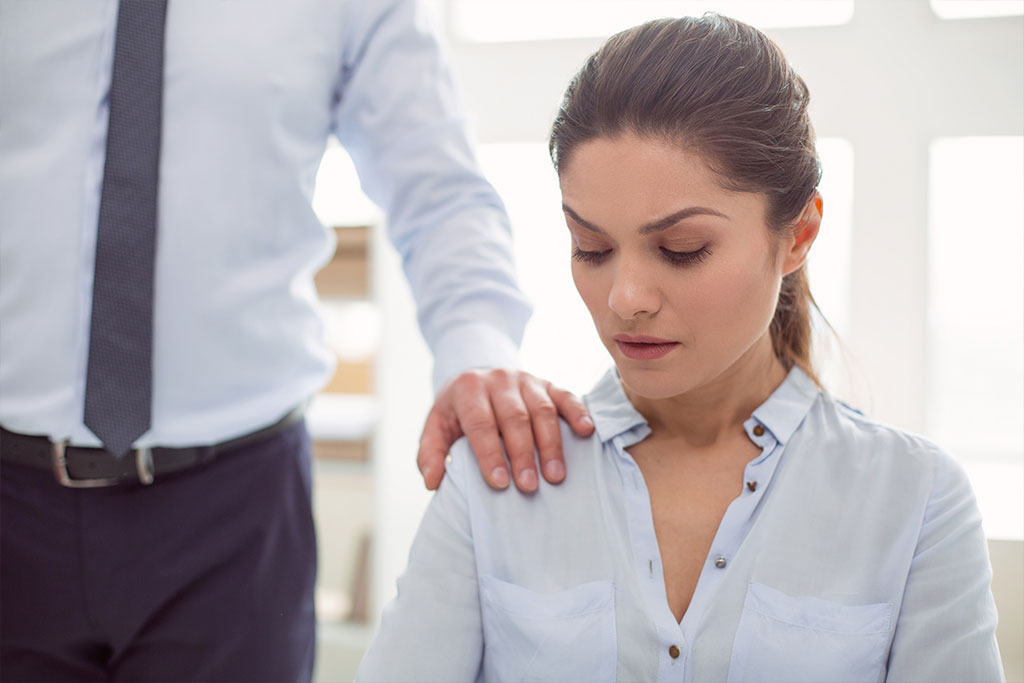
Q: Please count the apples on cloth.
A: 0